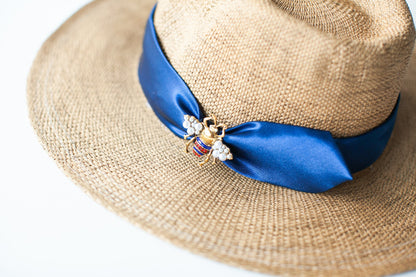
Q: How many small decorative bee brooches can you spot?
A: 1